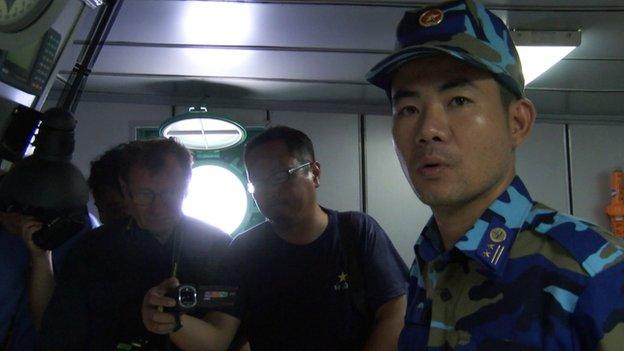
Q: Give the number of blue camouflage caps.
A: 1